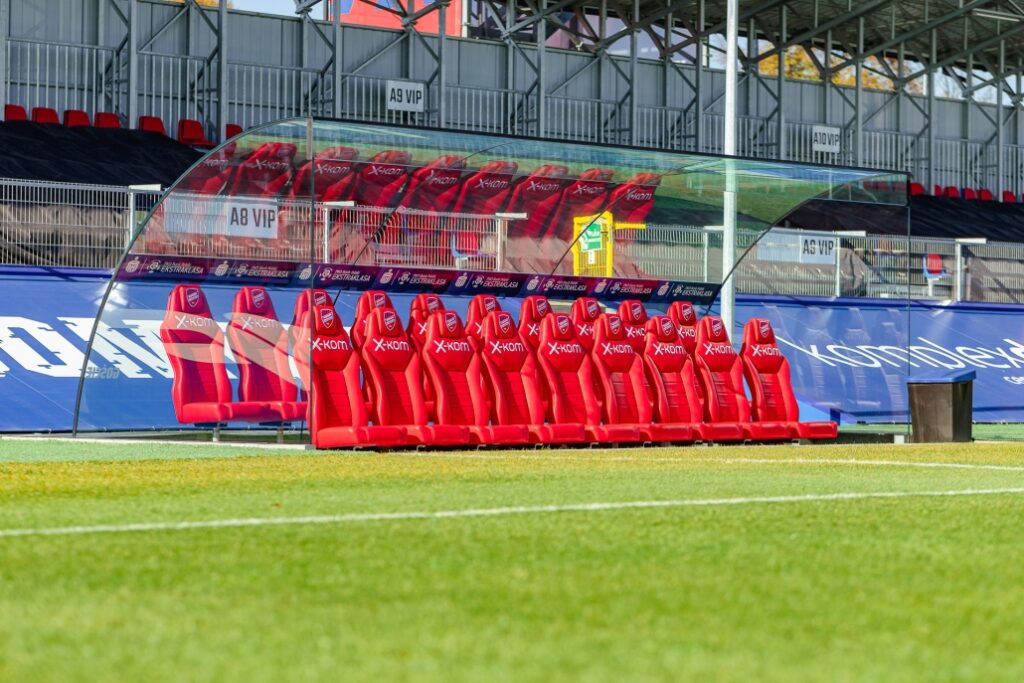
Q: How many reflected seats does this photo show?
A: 9